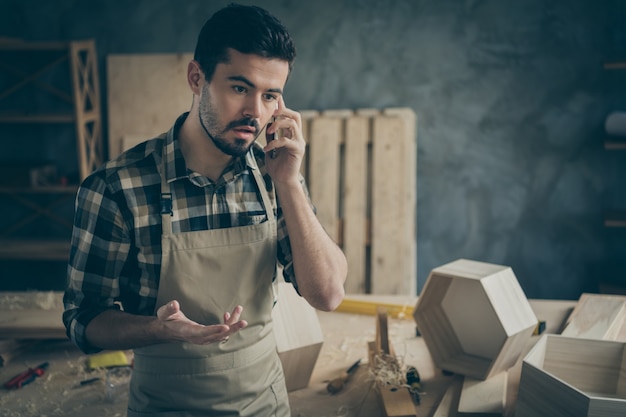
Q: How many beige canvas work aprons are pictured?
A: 1